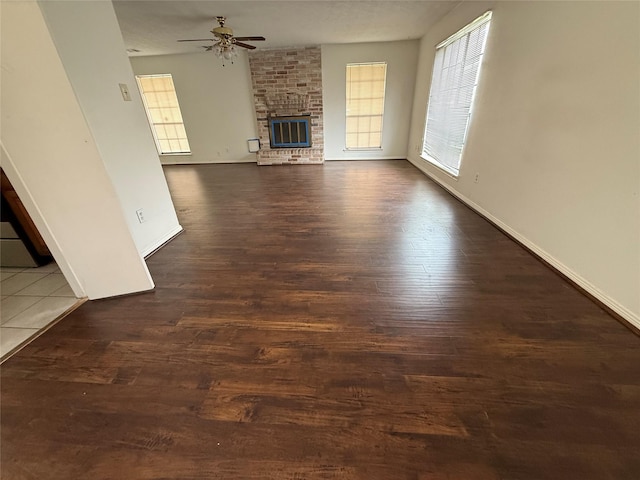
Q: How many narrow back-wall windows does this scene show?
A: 2